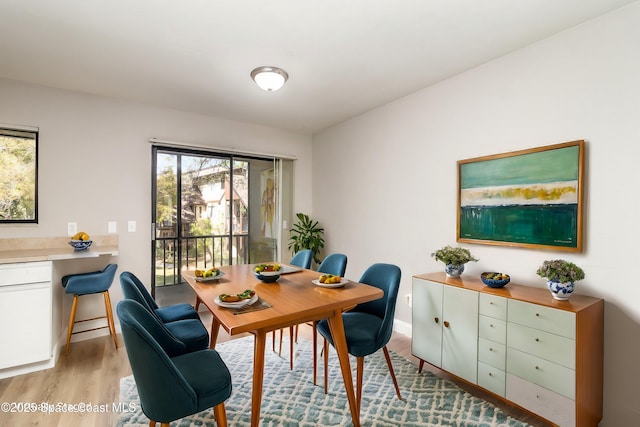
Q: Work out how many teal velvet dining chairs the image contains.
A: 6